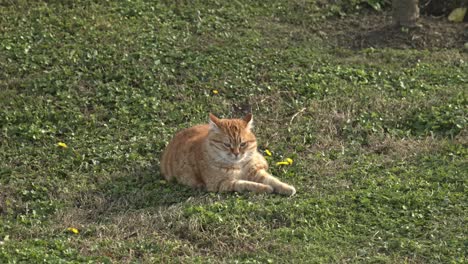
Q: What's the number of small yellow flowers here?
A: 6